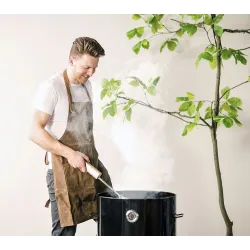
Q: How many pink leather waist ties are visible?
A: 0